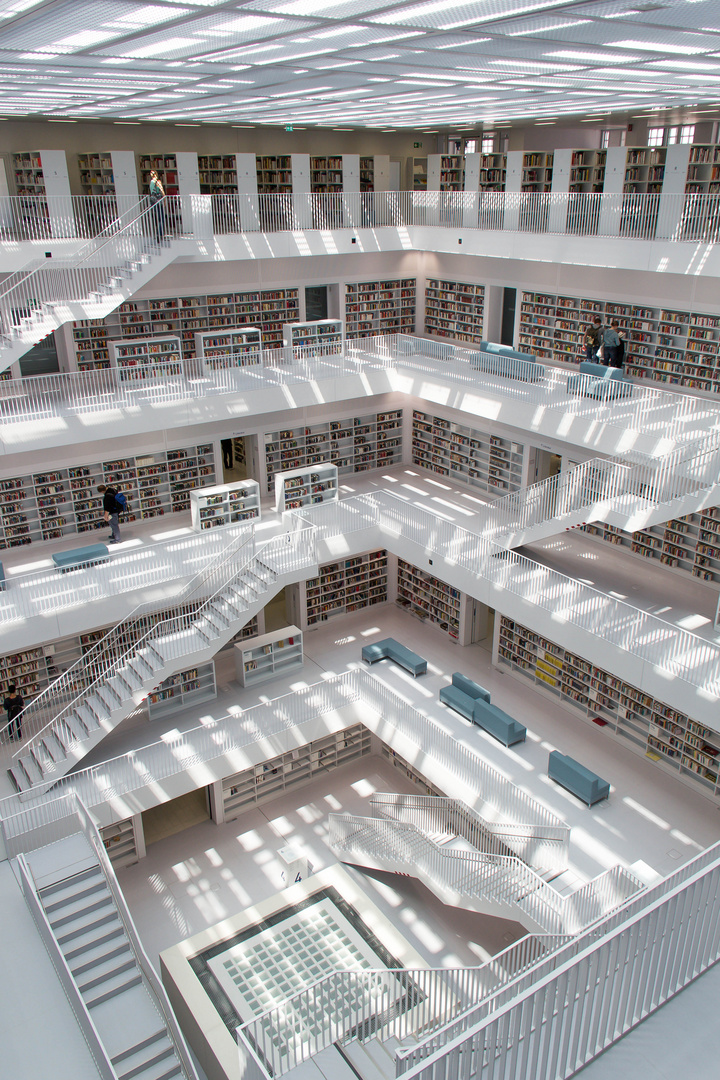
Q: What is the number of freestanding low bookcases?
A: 7